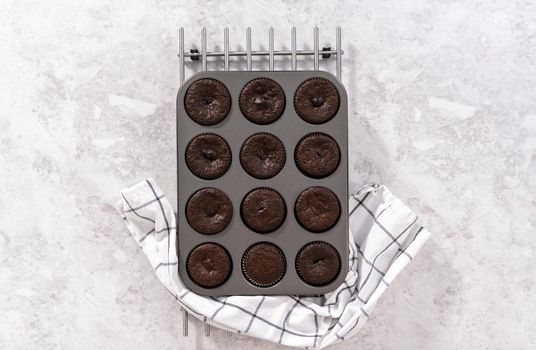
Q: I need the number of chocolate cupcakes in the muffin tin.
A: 12